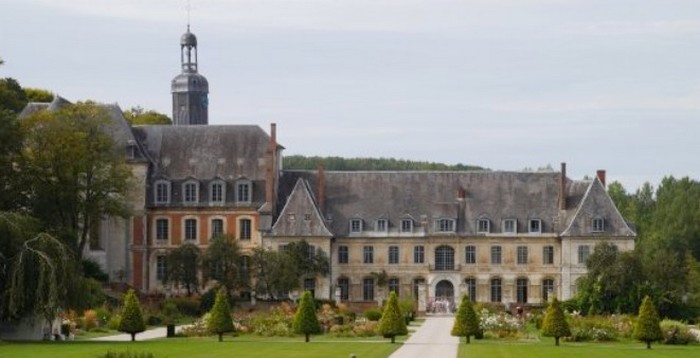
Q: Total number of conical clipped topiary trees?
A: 7